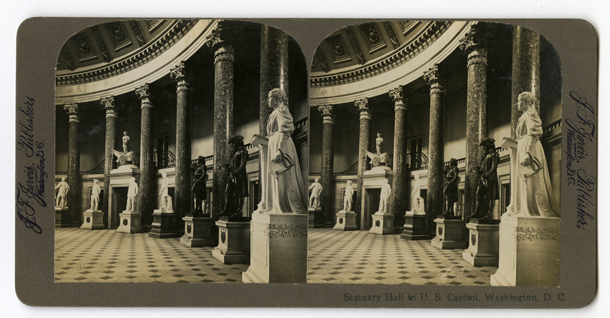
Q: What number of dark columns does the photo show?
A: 12